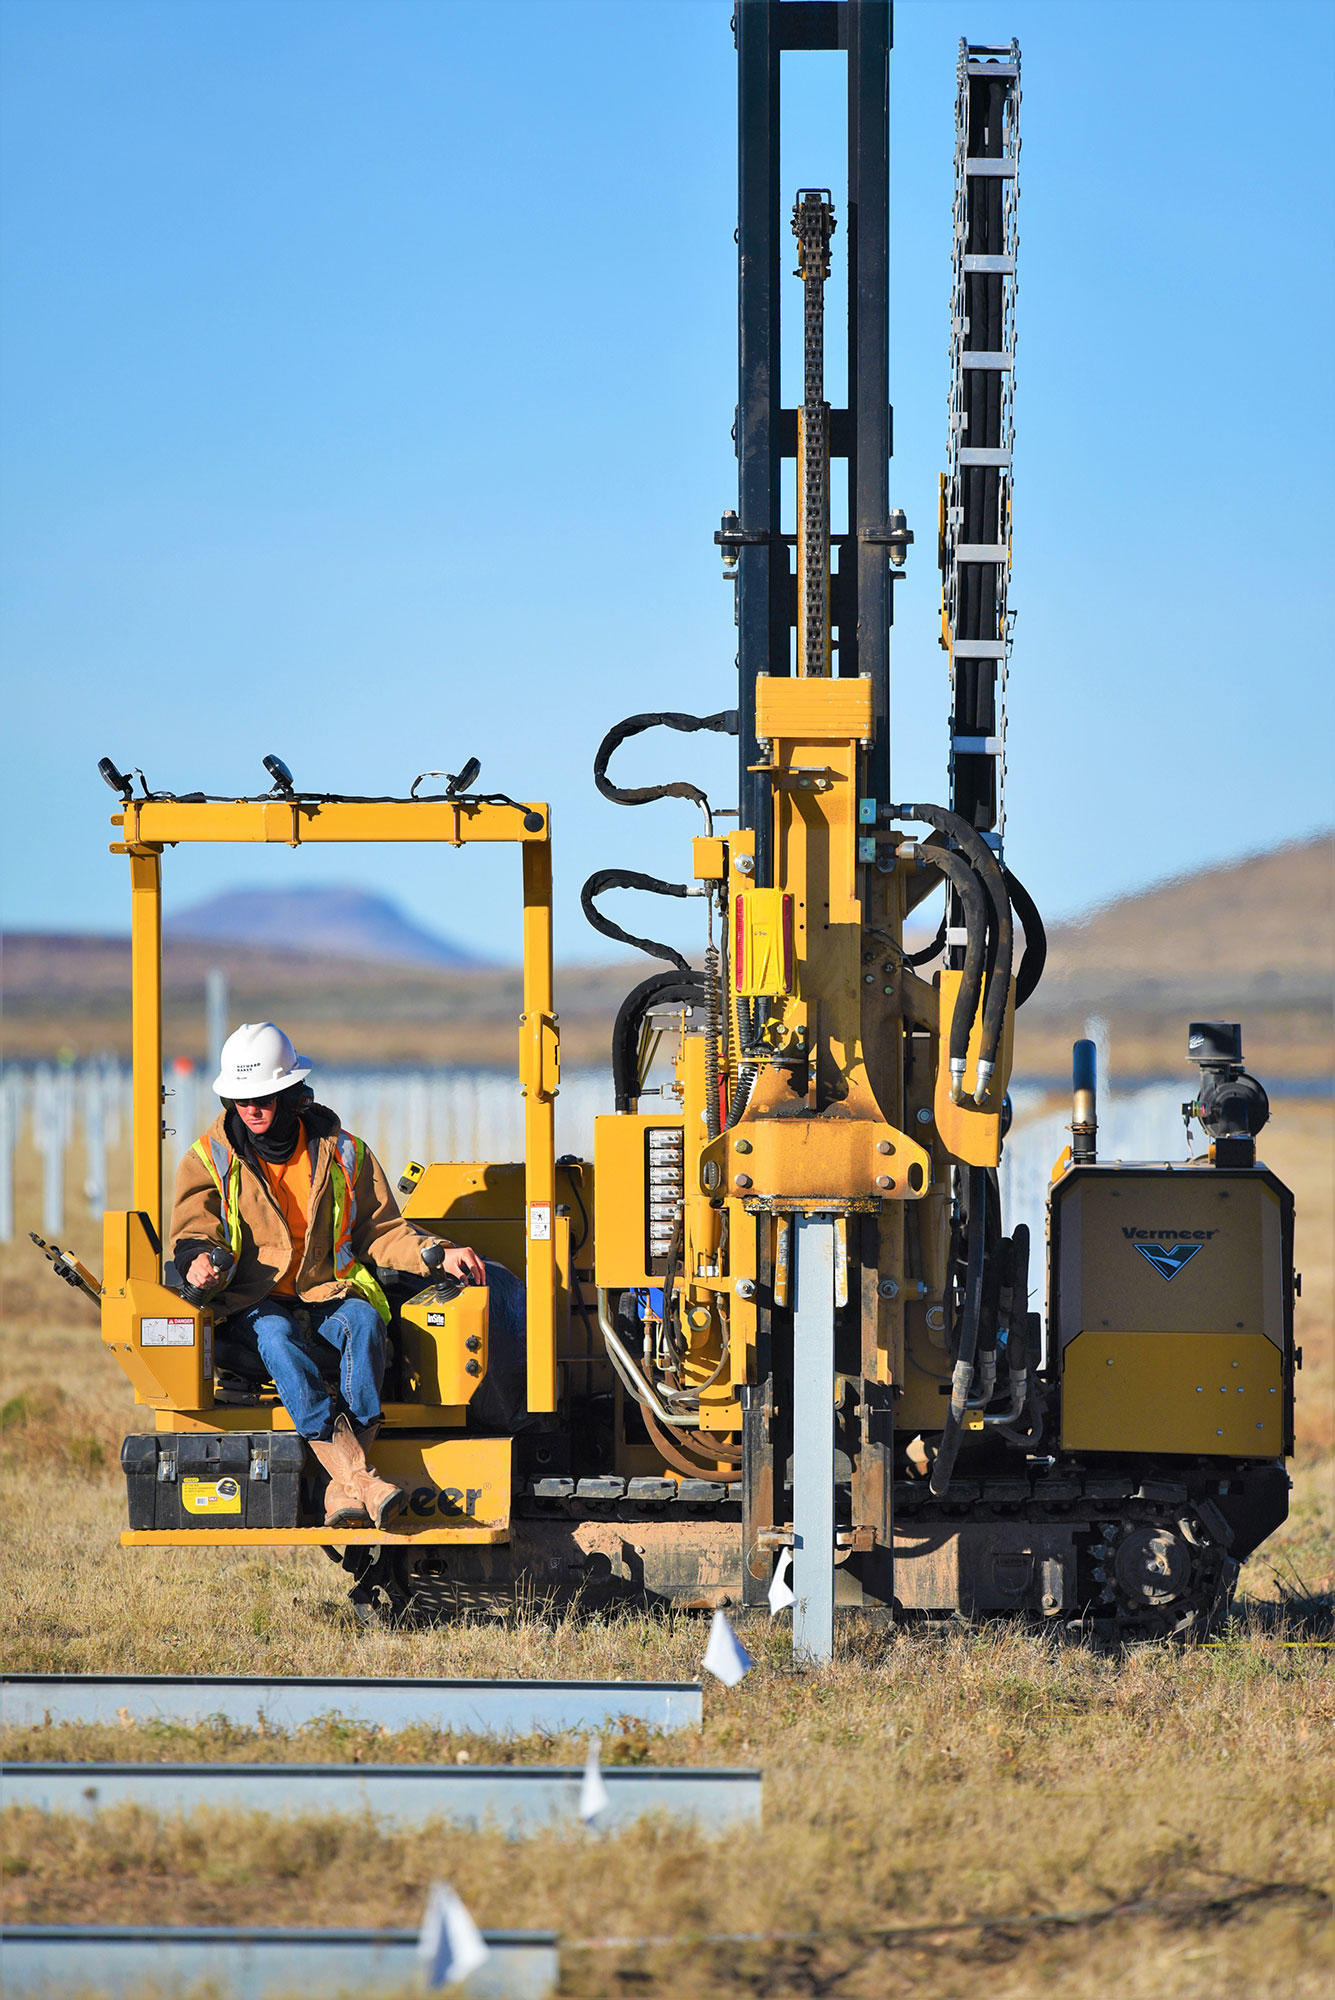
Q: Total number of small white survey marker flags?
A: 4